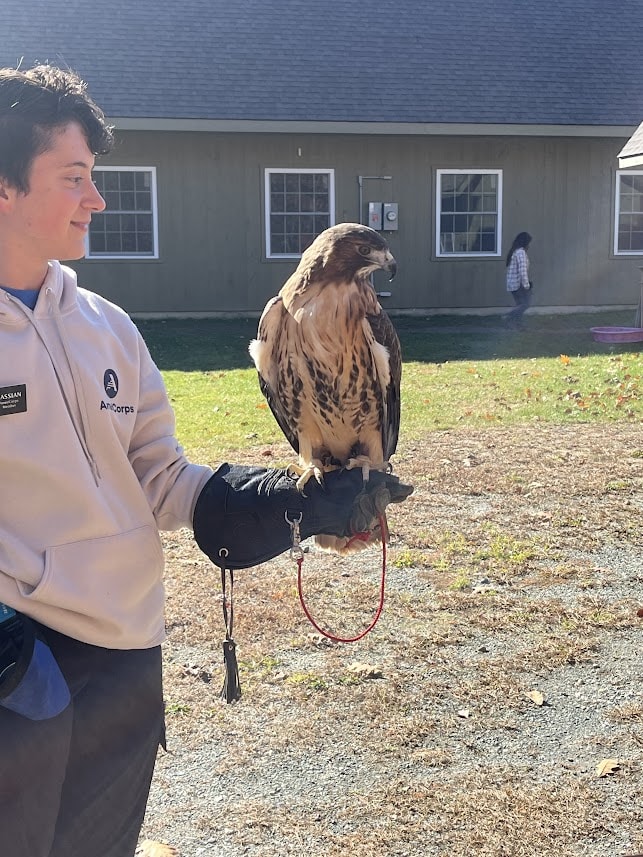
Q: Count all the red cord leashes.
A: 1